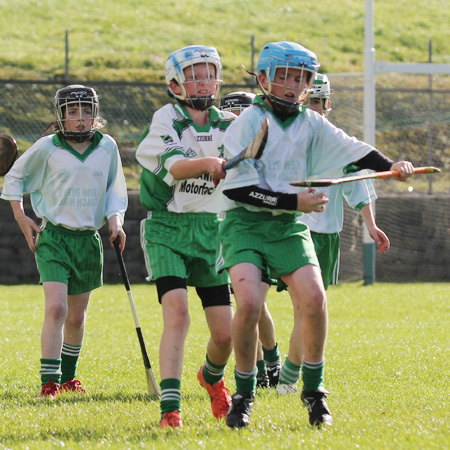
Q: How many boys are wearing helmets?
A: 5